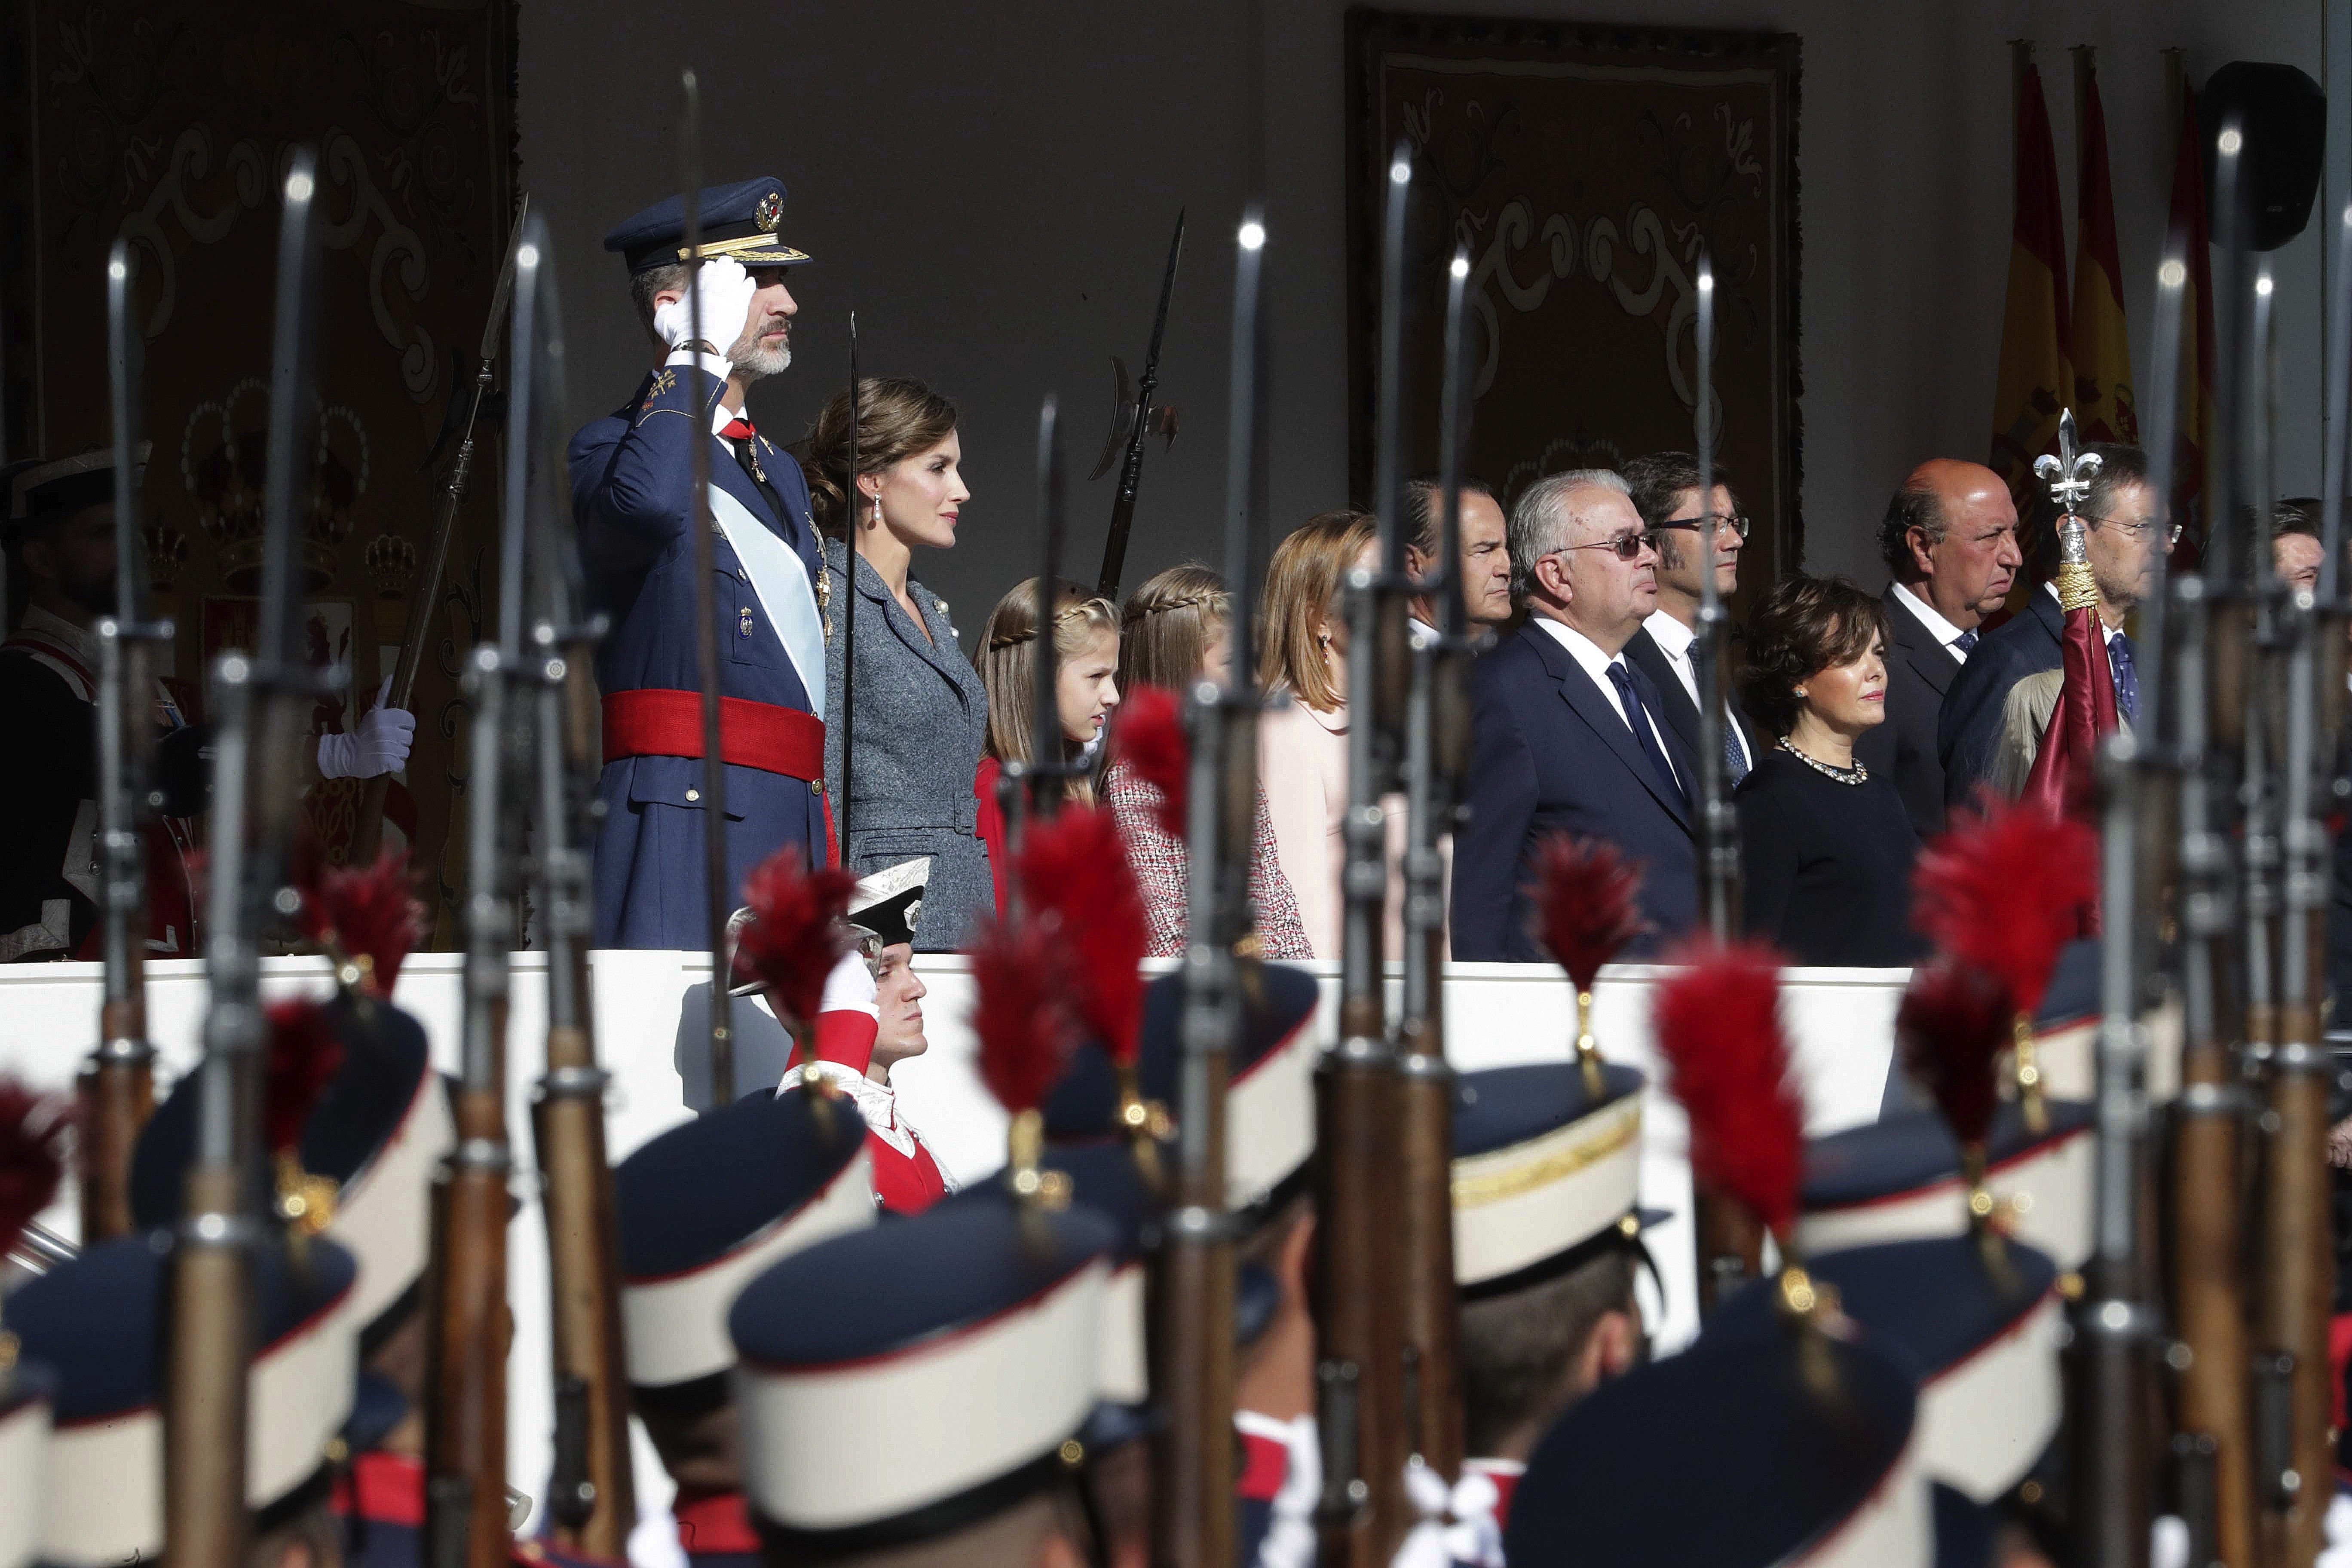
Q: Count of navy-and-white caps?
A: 12